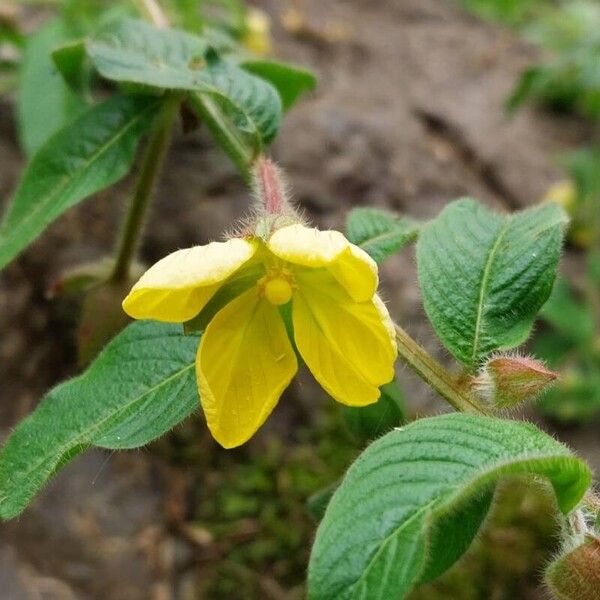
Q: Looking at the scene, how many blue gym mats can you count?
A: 0